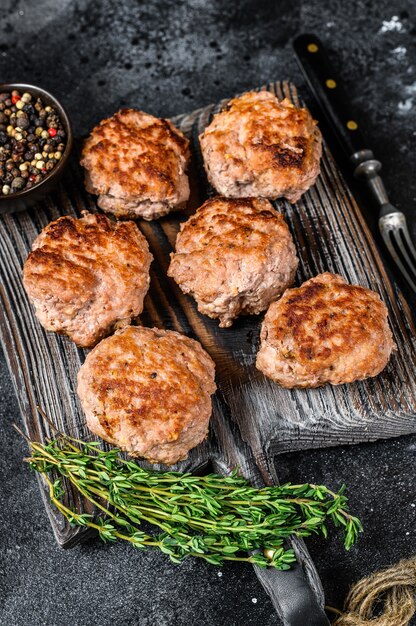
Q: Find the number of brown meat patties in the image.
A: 6